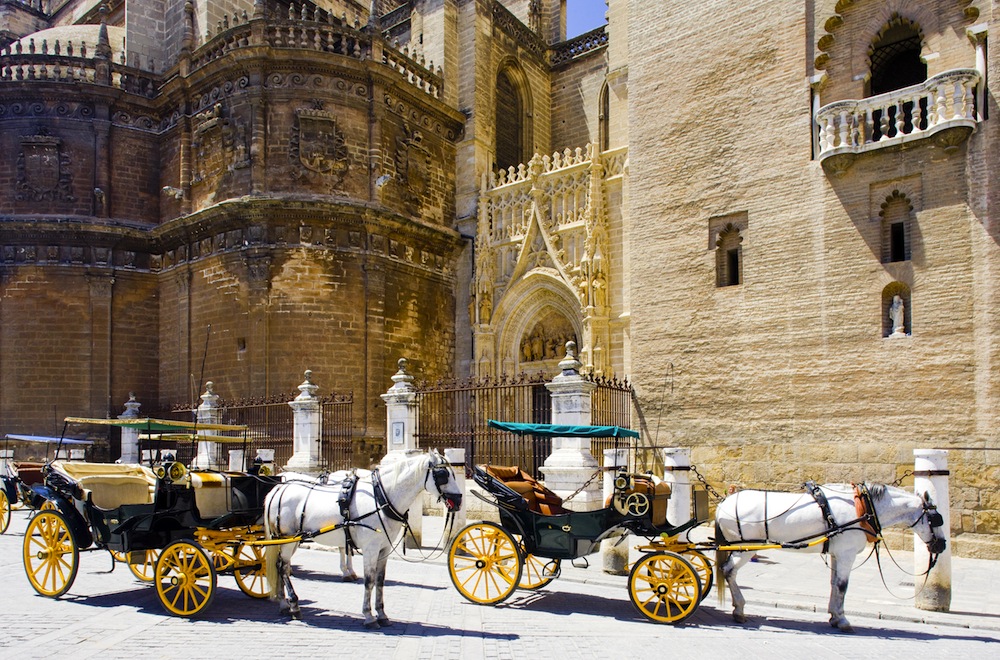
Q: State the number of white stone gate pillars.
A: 5